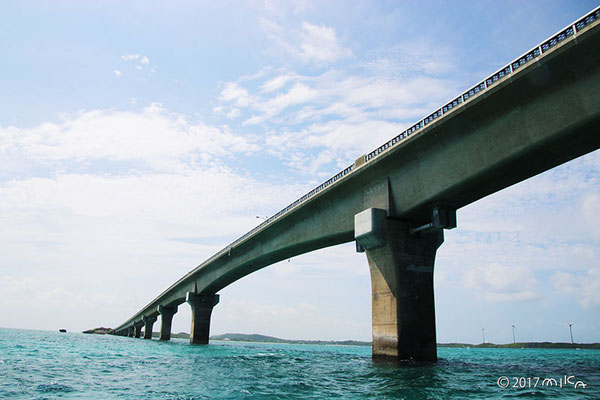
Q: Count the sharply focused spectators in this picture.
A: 0